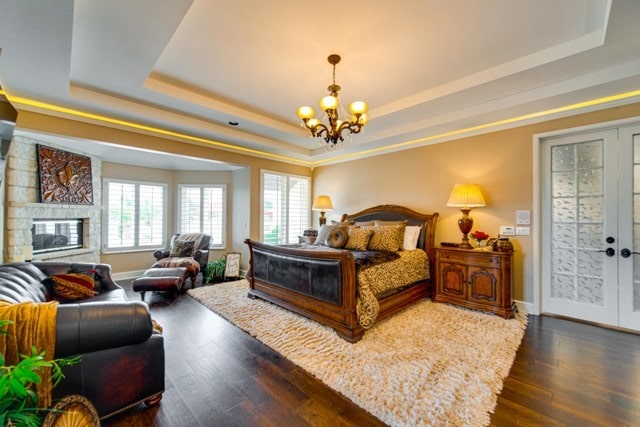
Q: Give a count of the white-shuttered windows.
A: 3